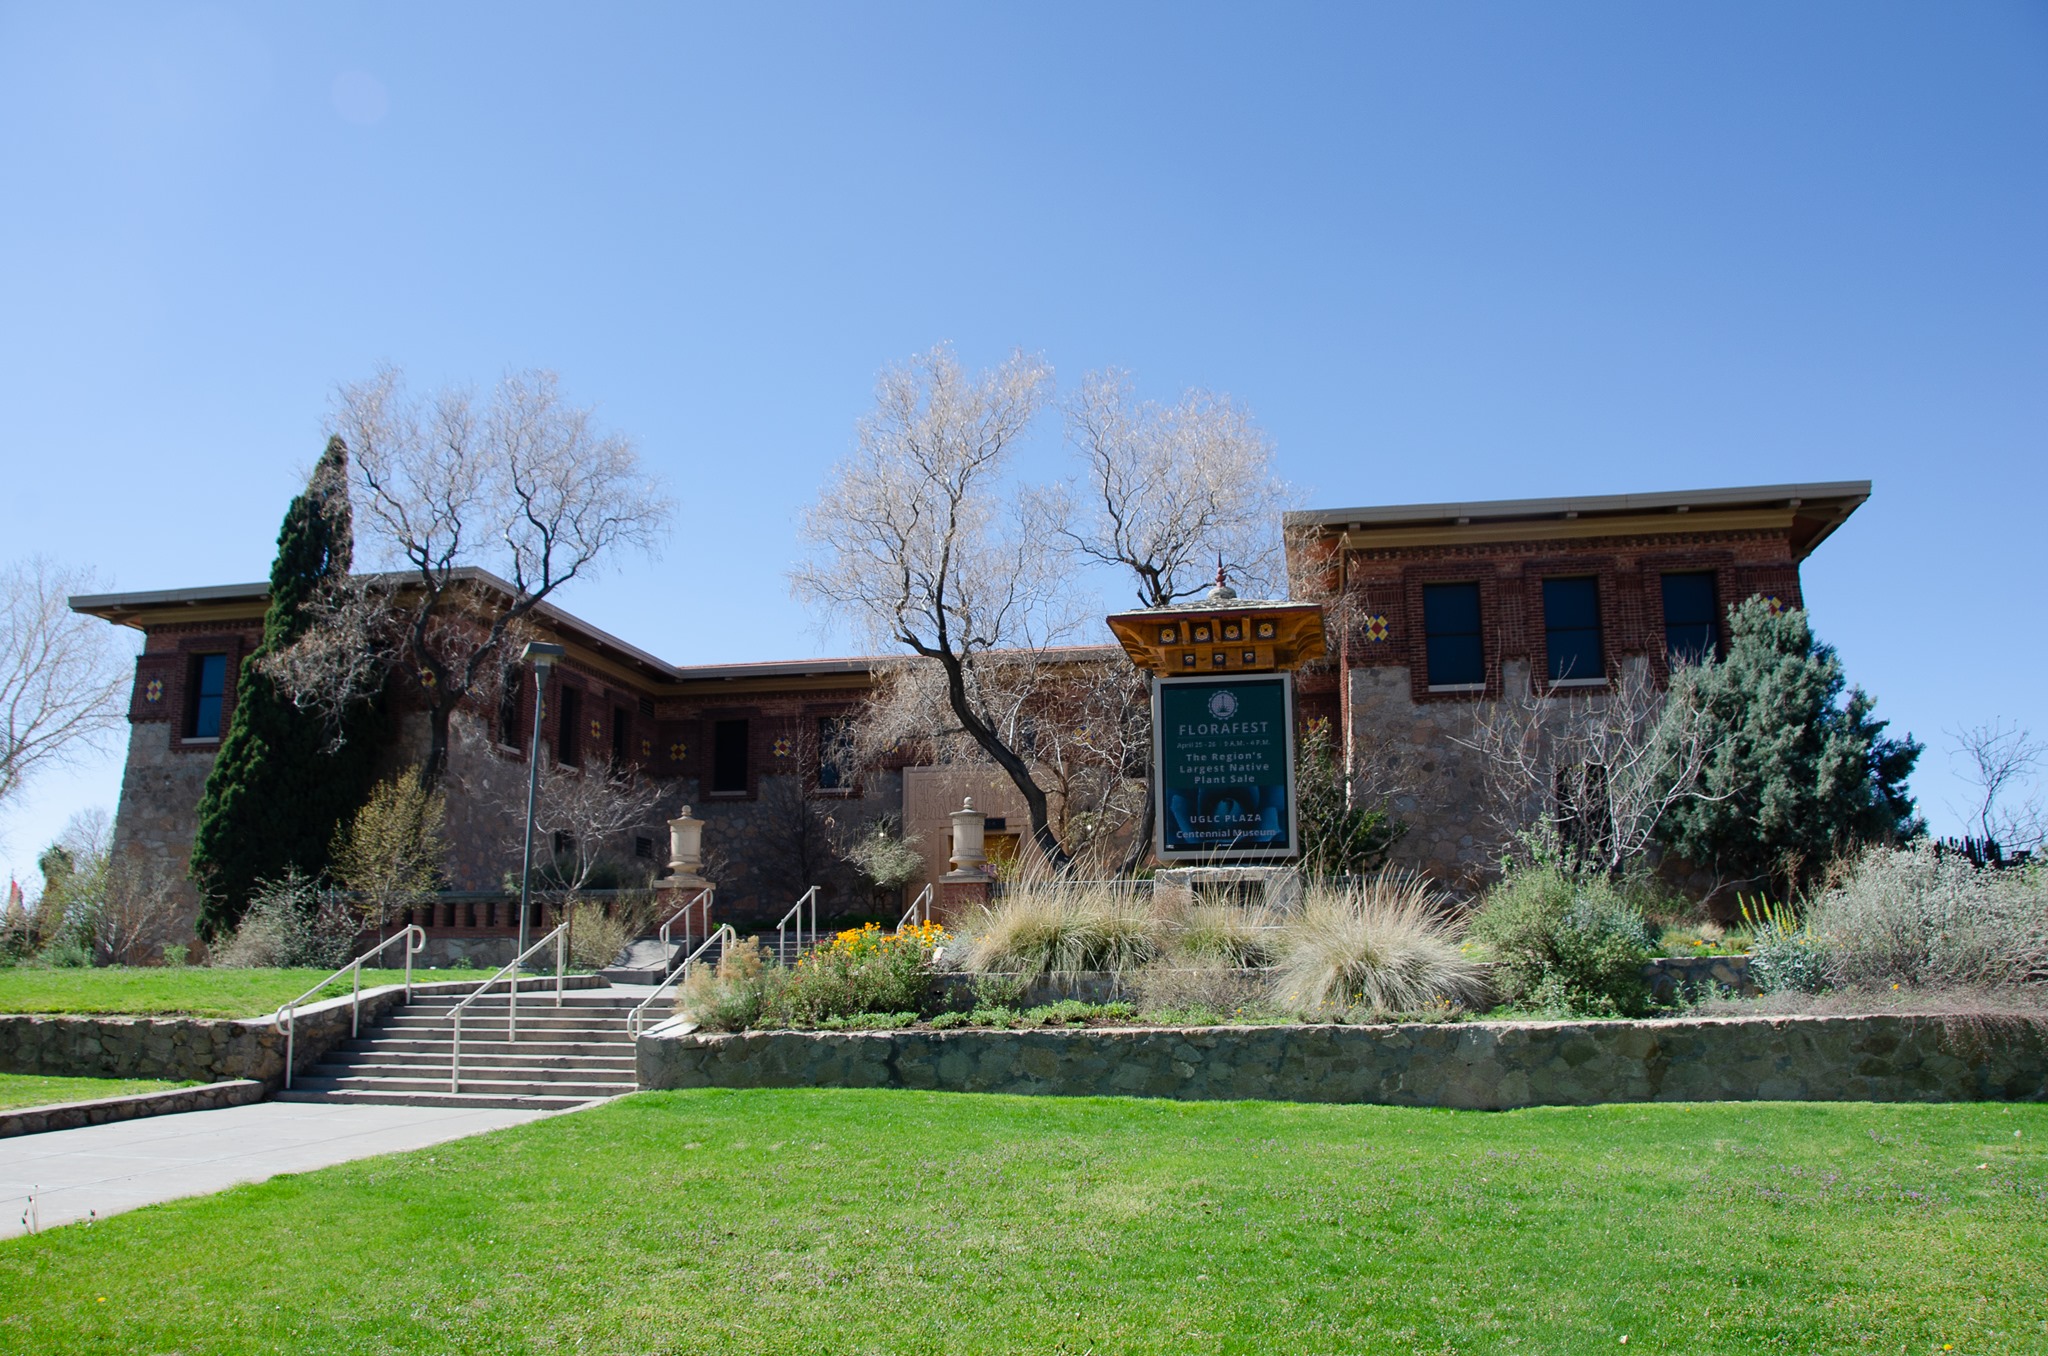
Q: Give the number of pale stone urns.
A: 2